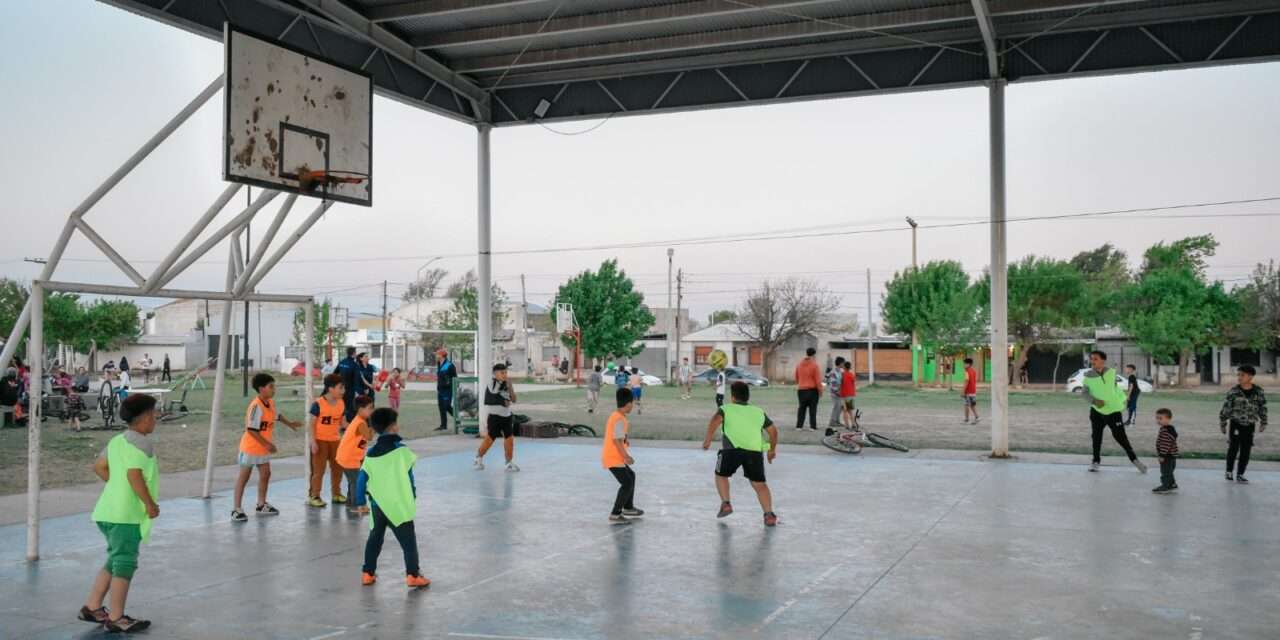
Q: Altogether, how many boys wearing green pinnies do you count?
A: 4